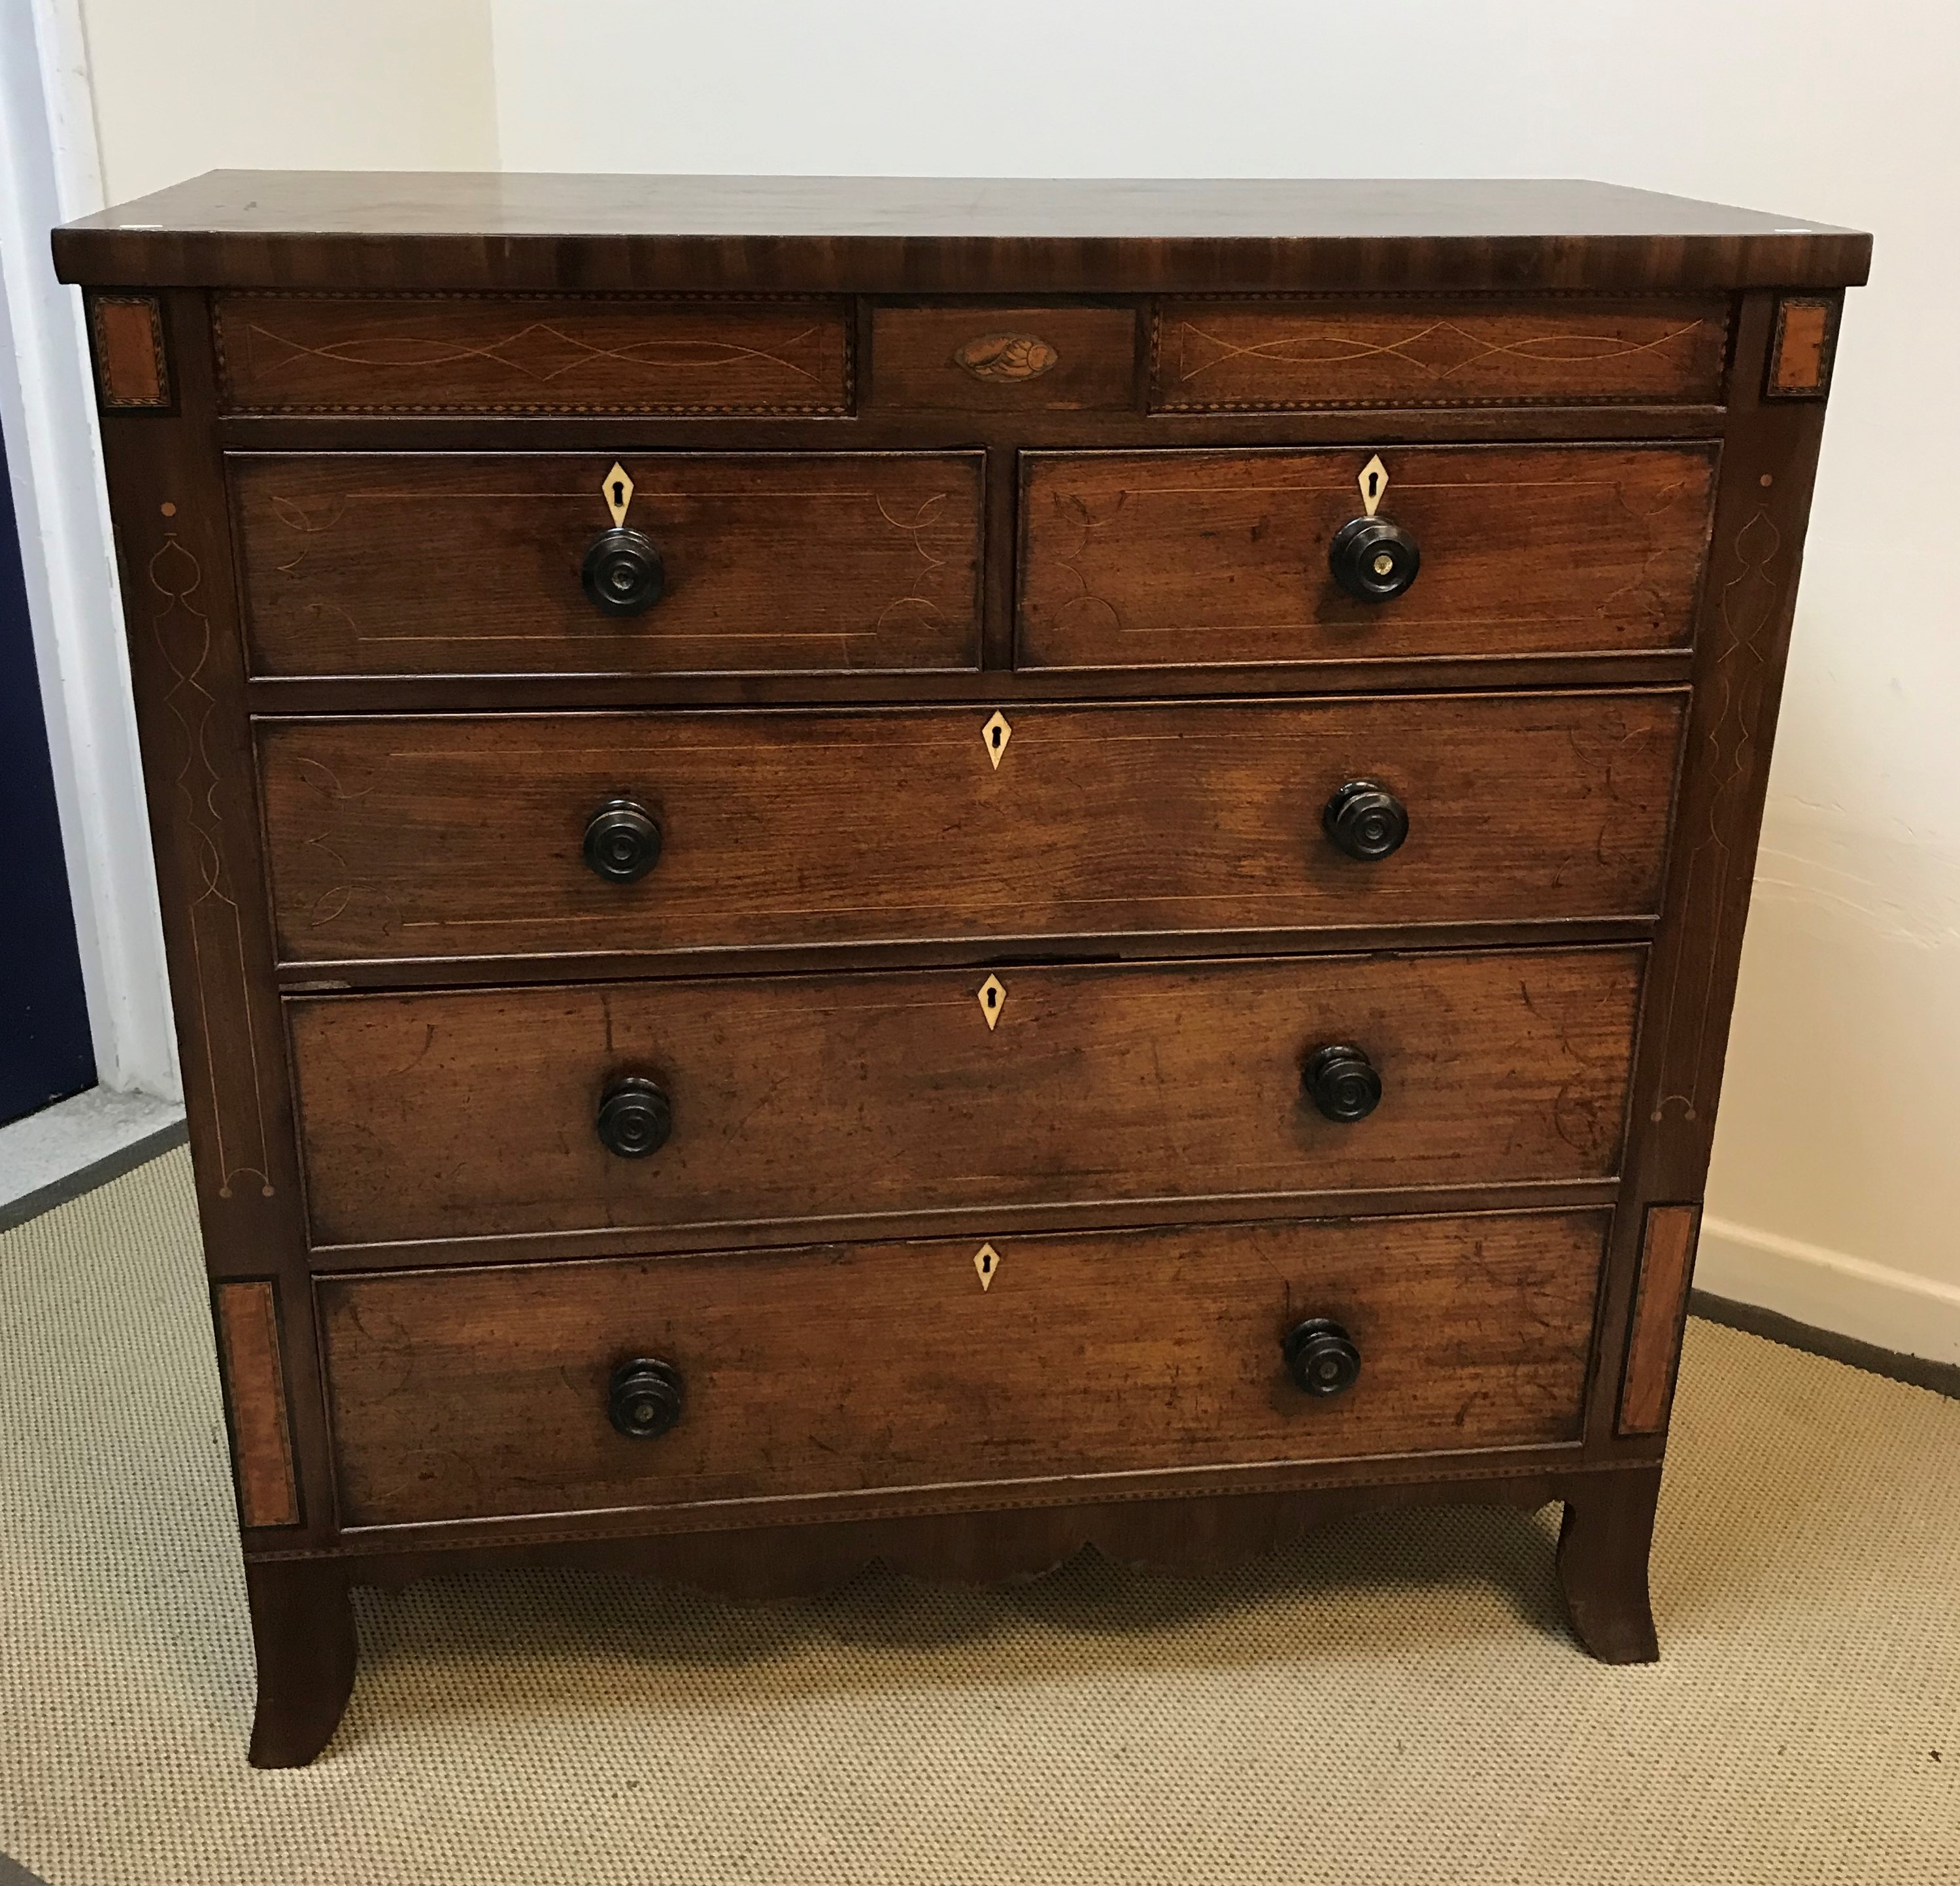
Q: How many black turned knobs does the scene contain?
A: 8